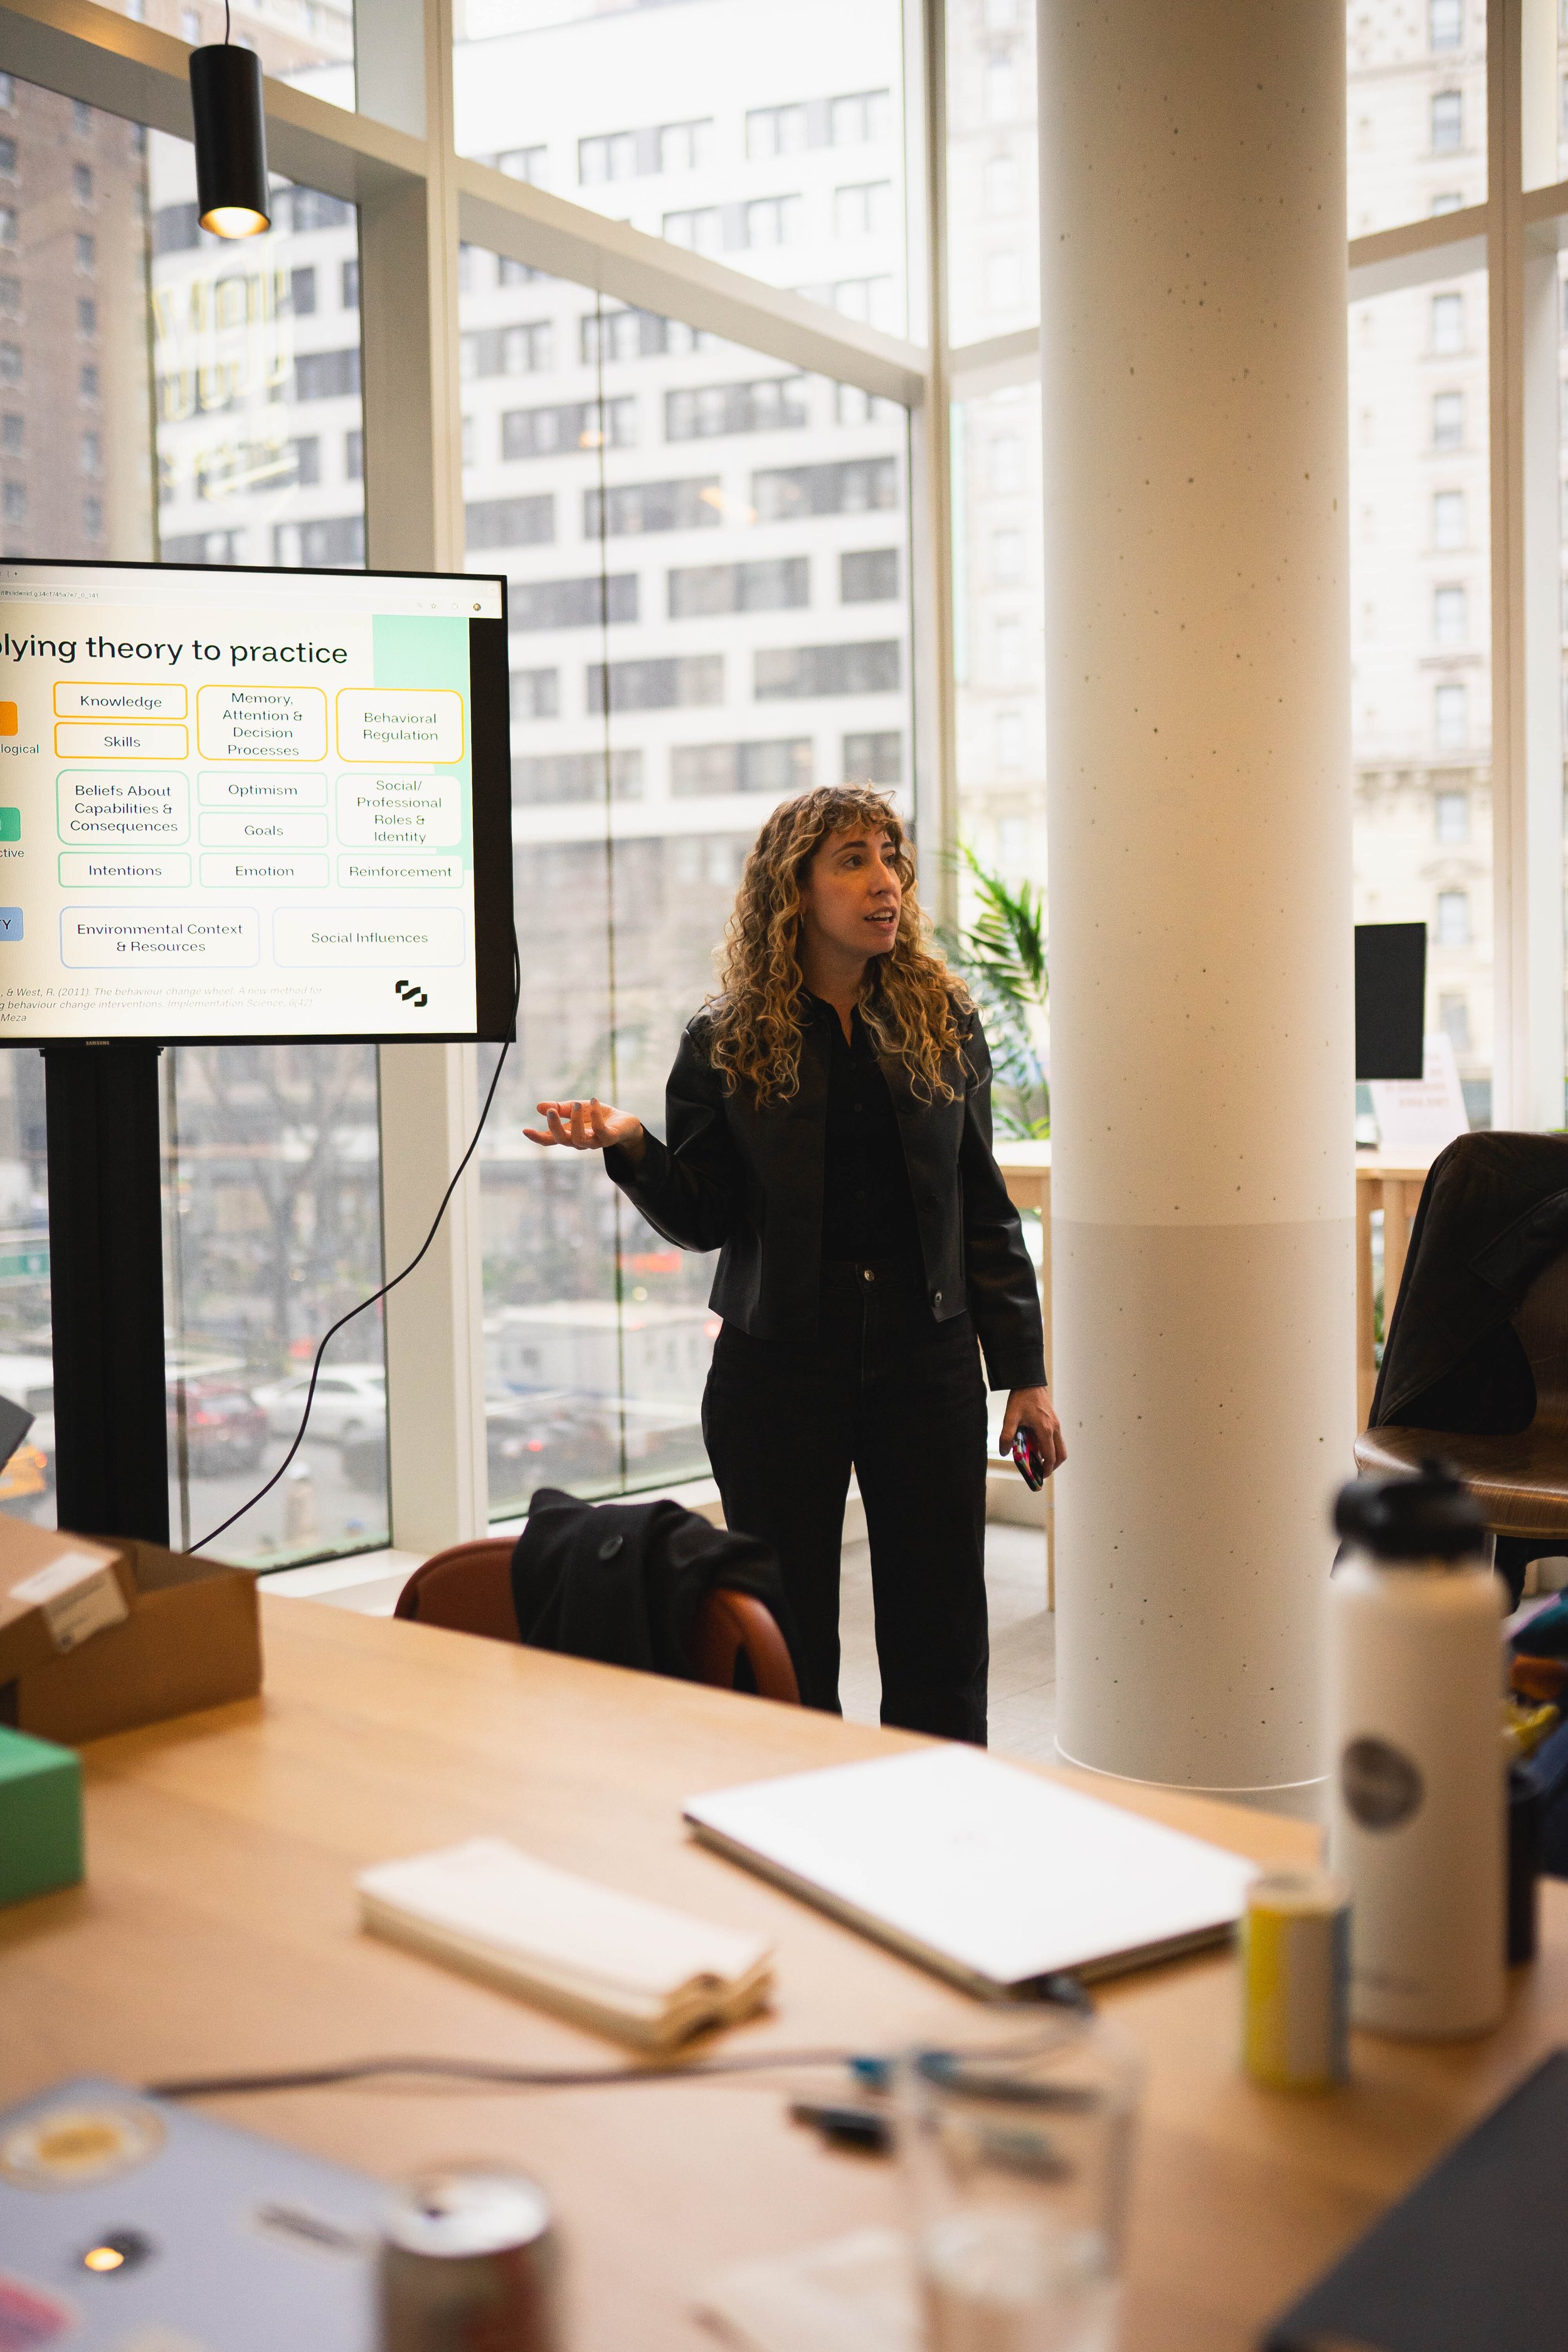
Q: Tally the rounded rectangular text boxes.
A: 13